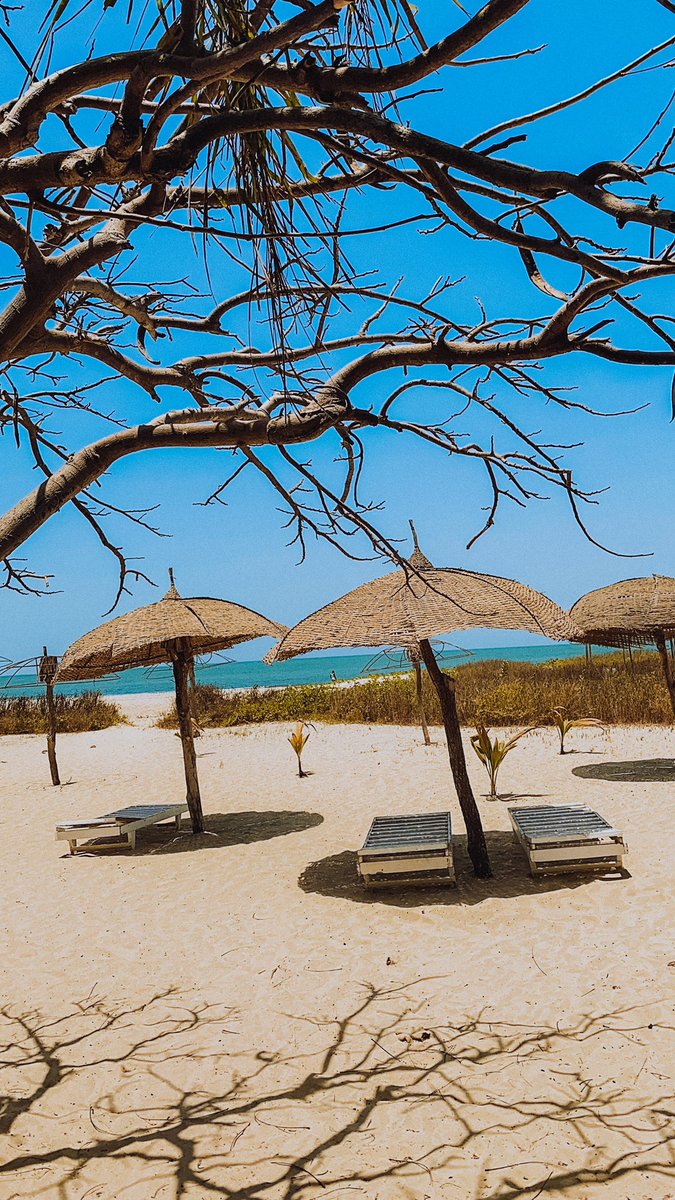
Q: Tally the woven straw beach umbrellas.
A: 3